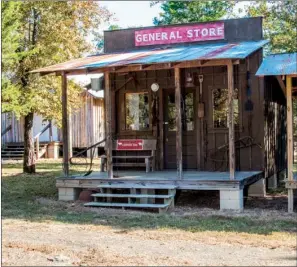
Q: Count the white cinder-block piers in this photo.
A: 2